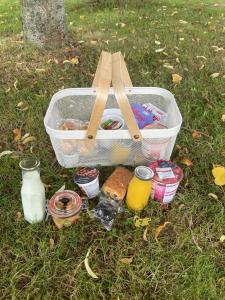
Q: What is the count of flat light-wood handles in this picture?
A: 2